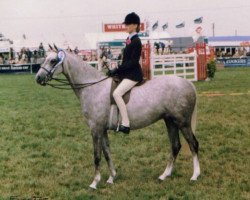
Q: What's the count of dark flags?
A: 4